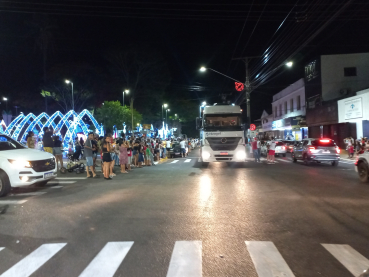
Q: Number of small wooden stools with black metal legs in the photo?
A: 0